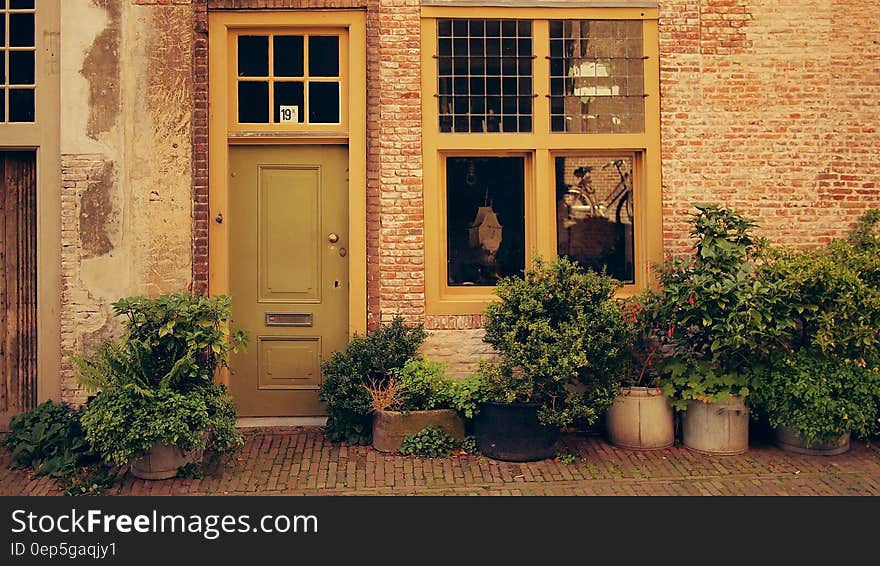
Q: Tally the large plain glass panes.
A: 2